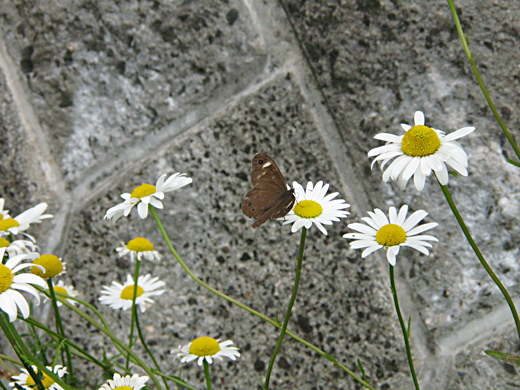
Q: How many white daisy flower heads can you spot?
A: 14